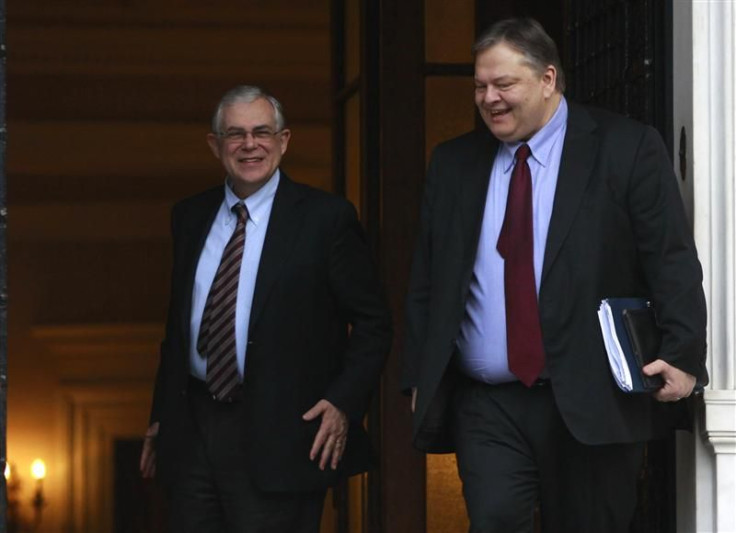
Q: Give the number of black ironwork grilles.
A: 1